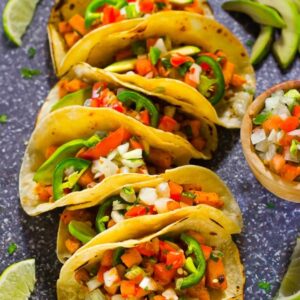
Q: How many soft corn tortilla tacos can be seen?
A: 6